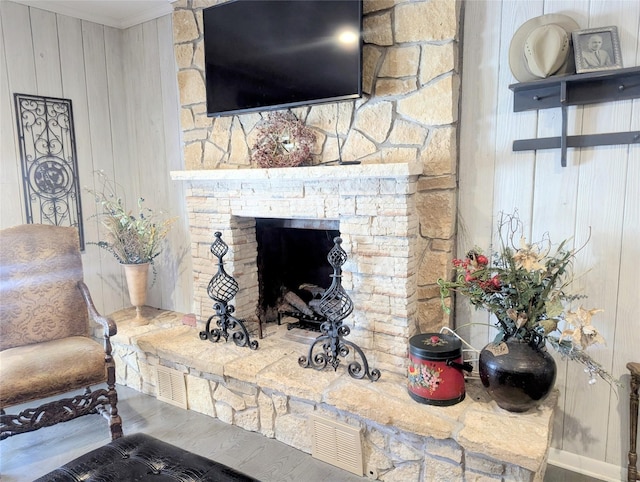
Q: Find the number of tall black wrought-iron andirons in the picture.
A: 2